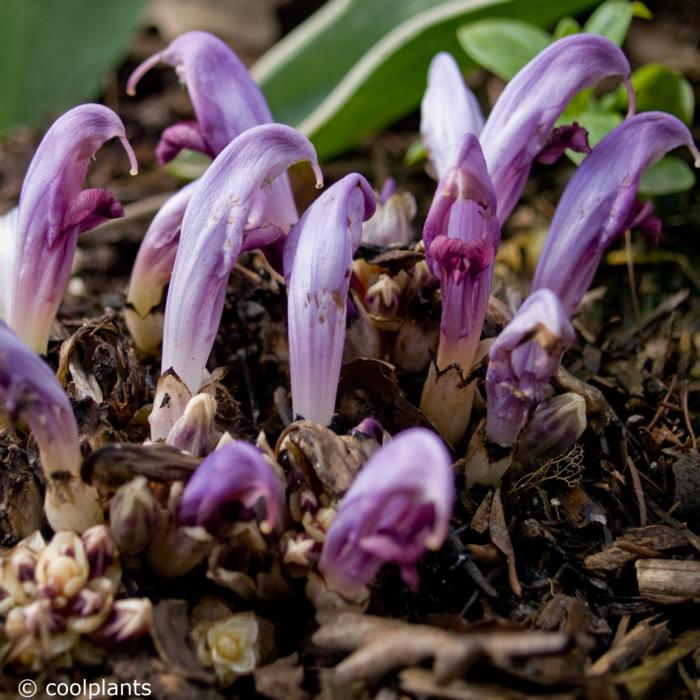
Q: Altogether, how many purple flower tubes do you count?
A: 13